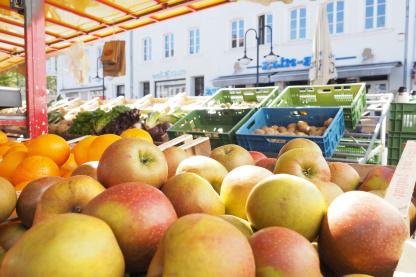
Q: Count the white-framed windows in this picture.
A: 8